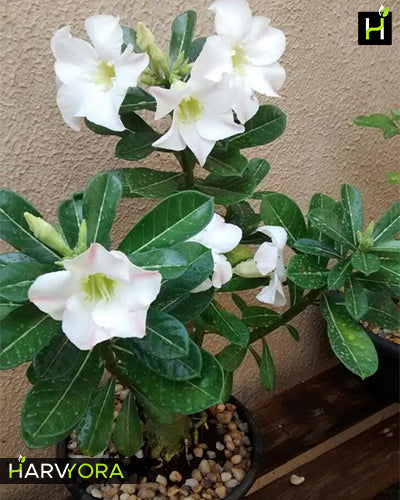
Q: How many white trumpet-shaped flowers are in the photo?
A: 6